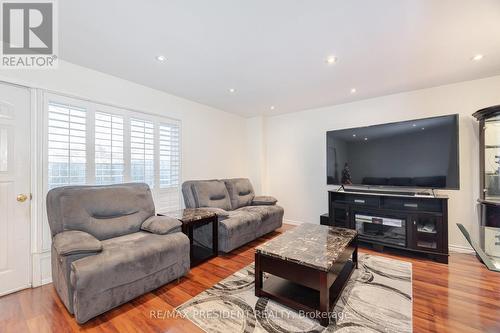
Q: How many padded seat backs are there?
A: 3